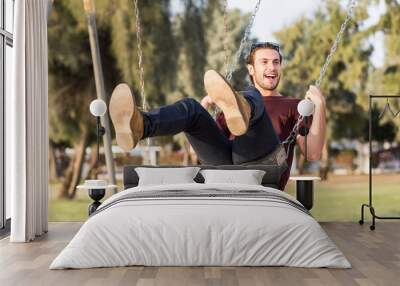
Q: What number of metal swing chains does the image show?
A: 4